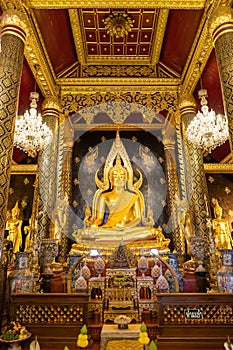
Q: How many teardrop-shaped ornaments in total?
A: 6